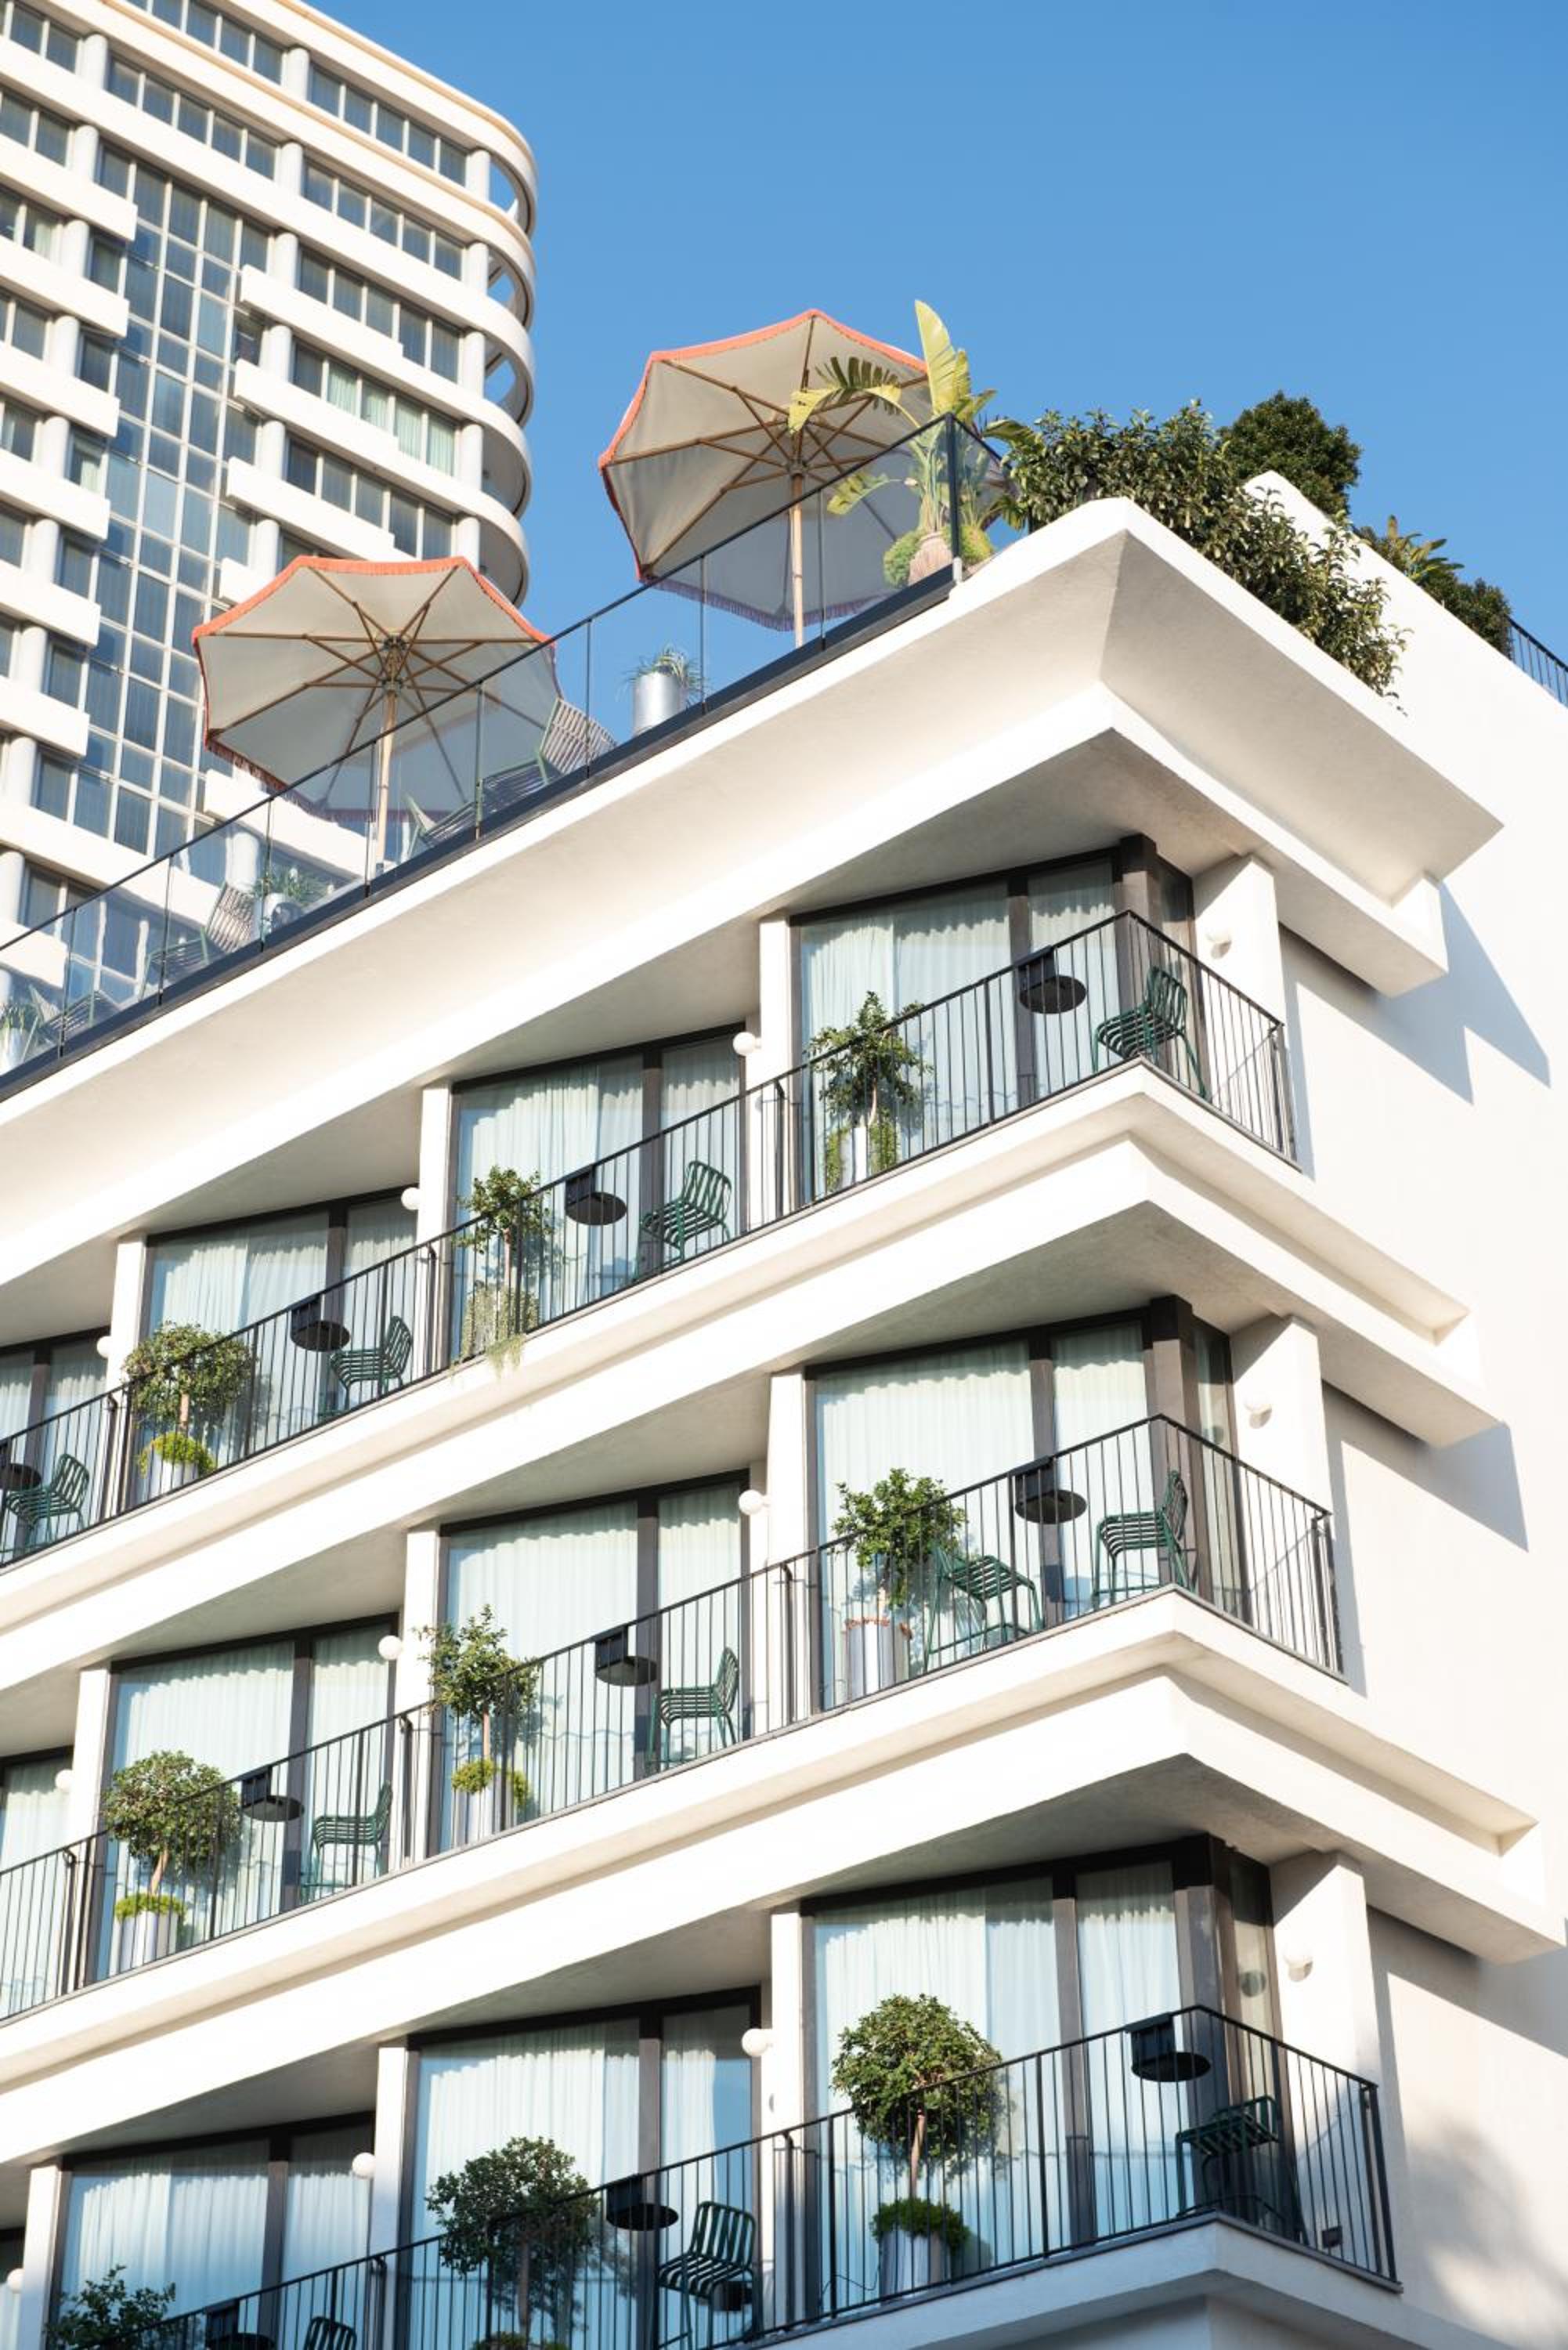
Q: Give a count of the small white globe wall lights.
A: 12